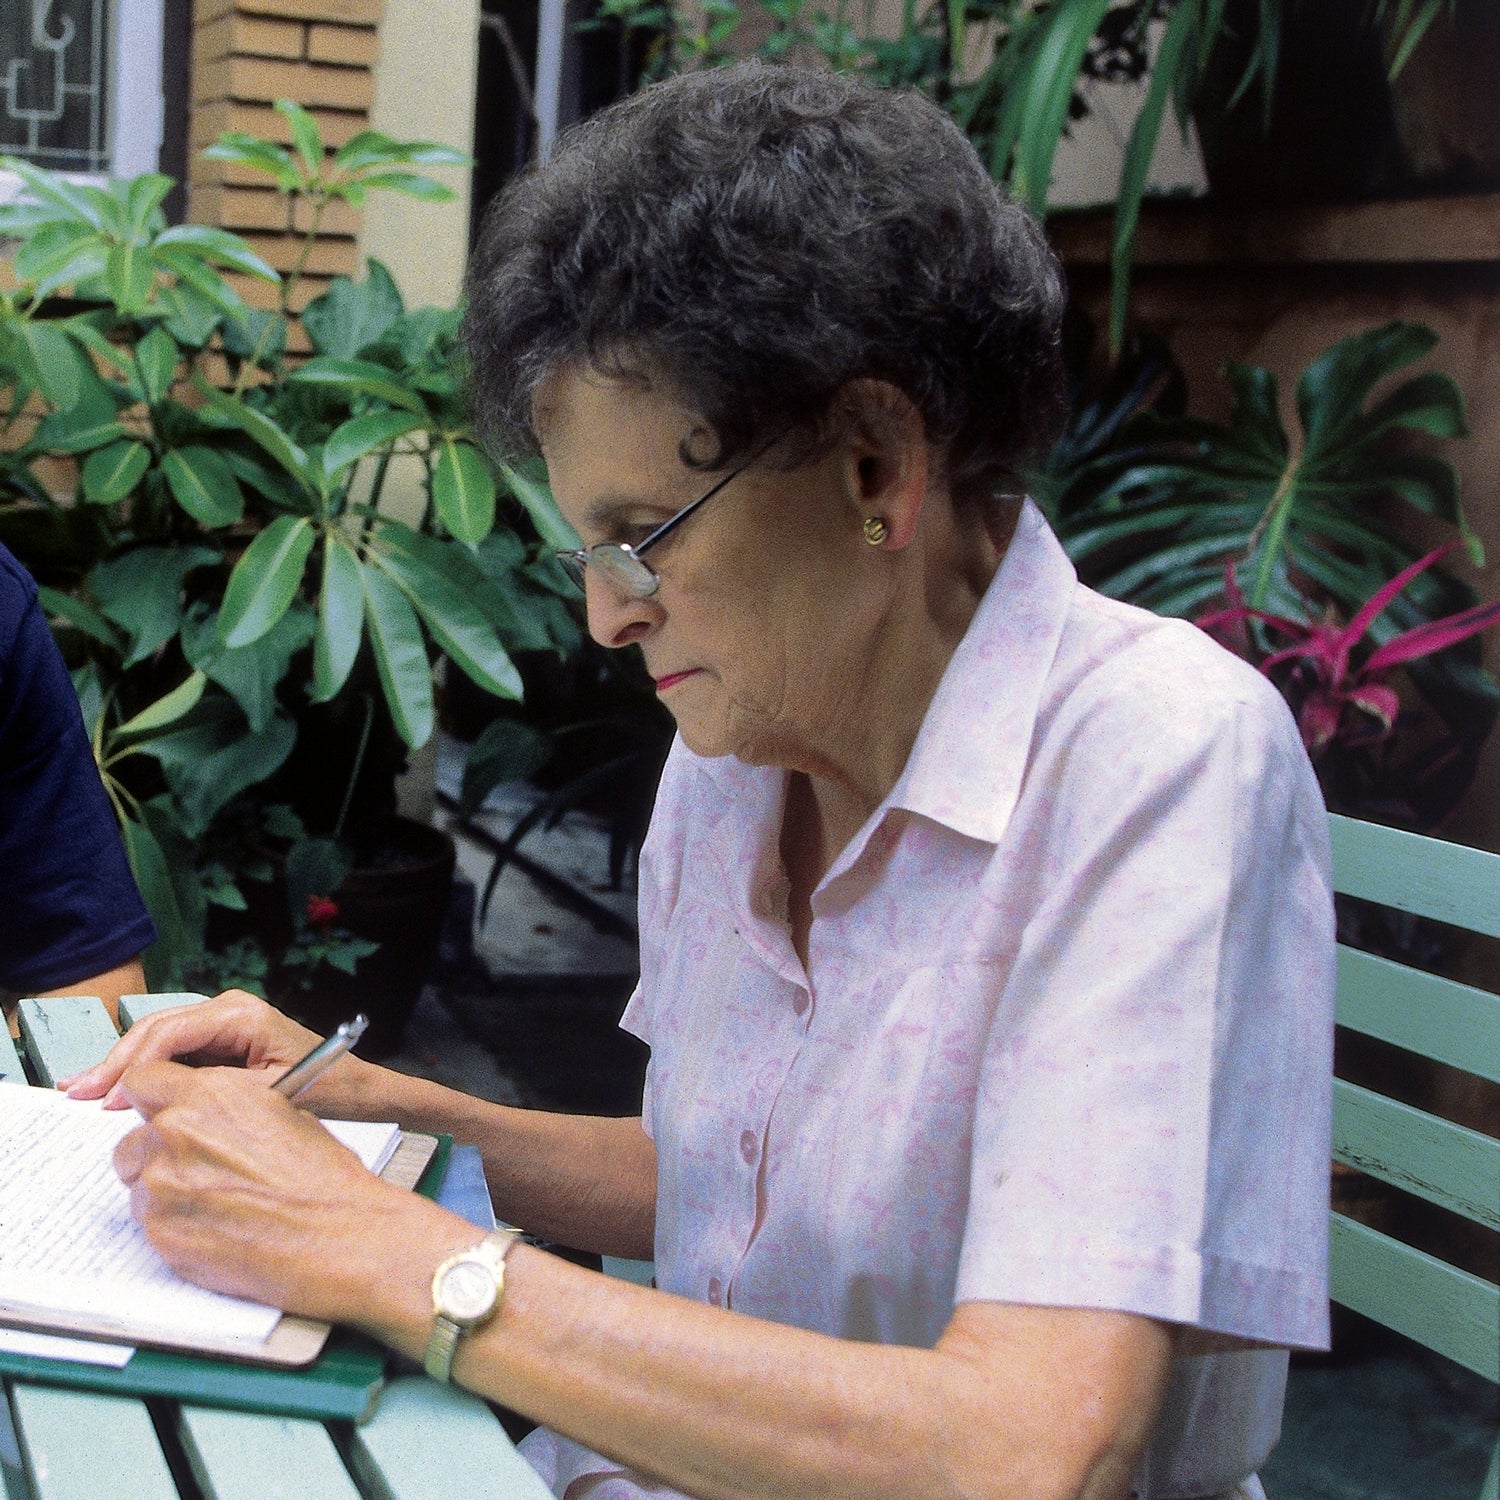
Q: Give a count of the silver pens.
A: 1